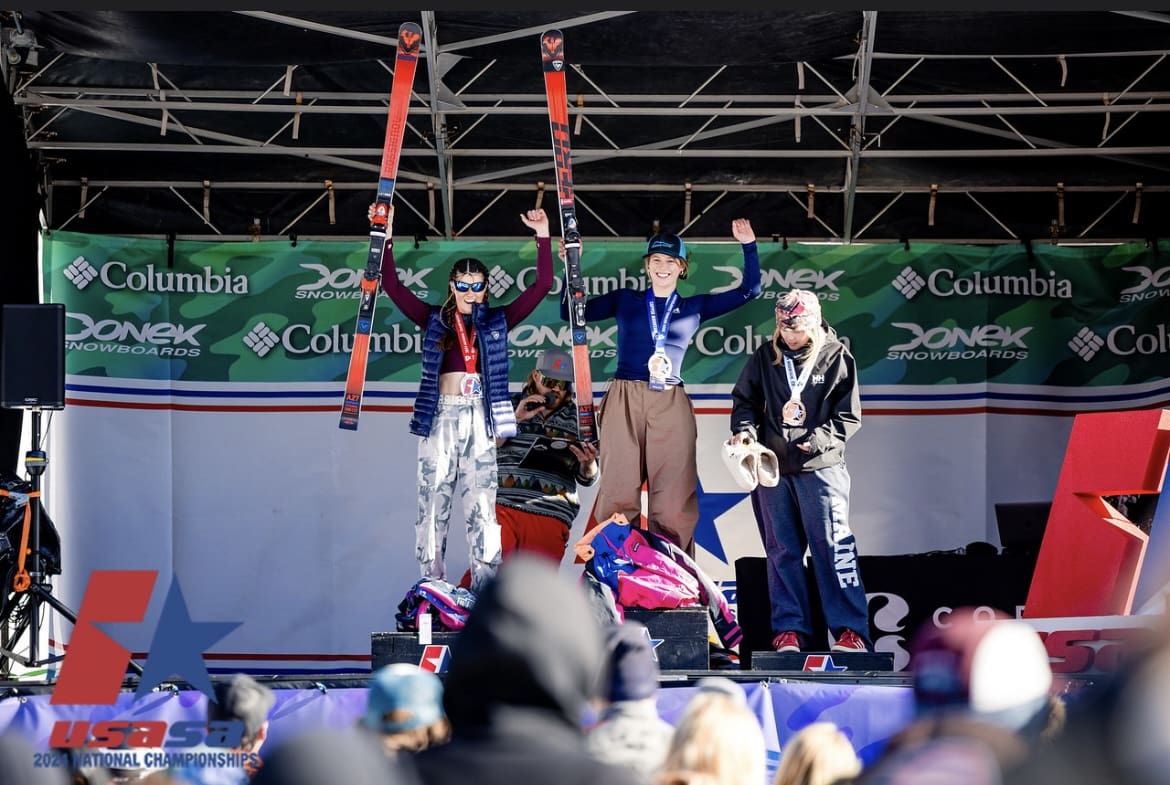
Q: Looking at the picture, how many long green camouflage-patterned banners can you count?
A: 1